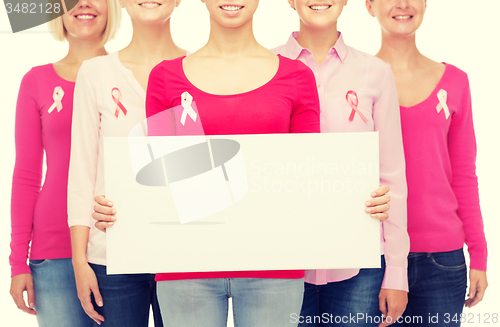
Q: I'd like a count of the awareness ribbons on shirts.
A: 5